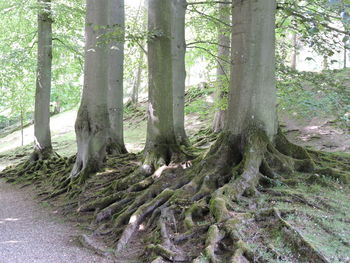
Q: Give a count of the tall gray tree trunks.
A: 7